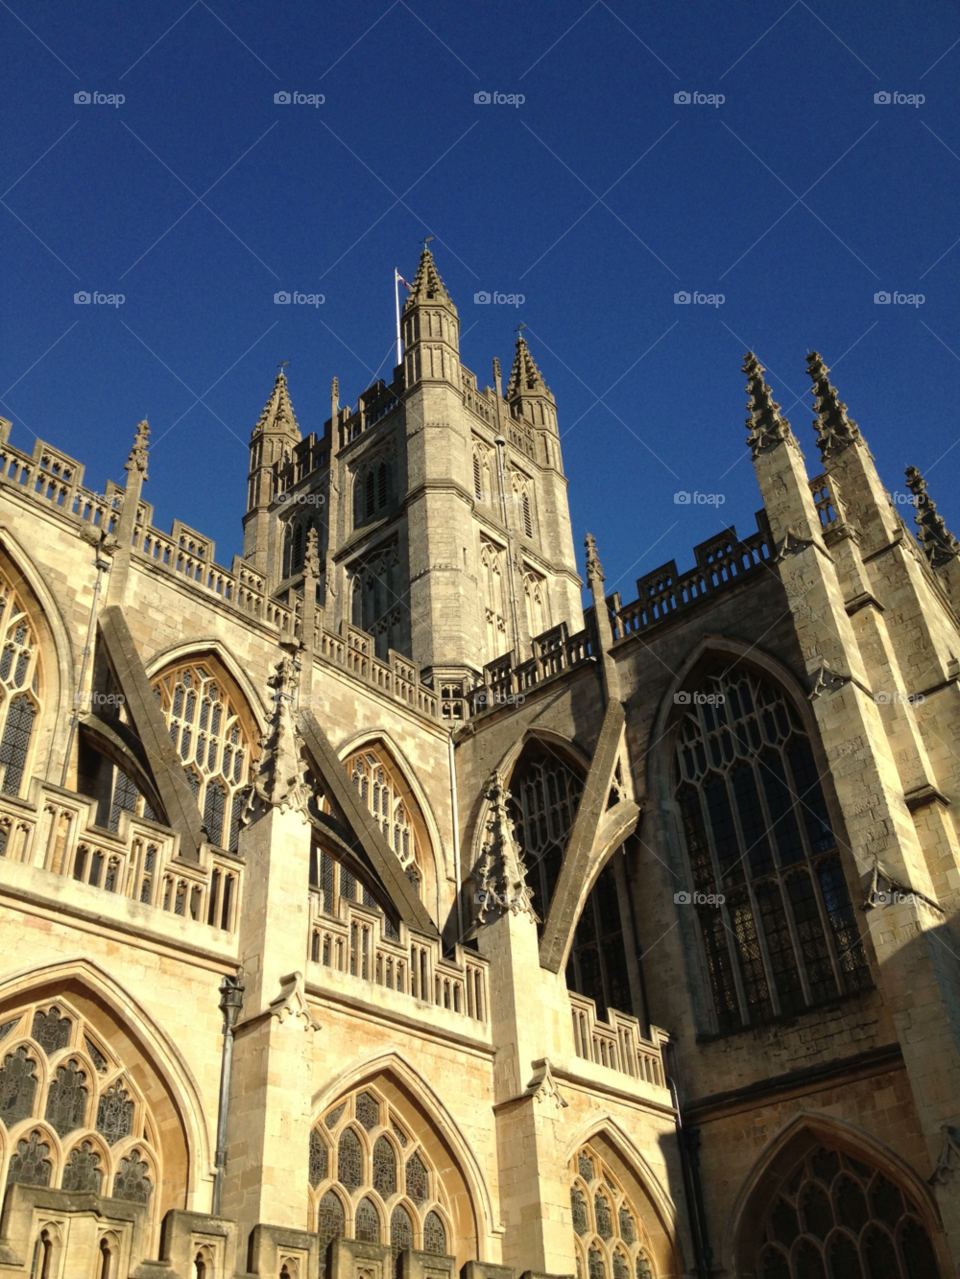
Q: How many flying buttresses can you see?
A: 3